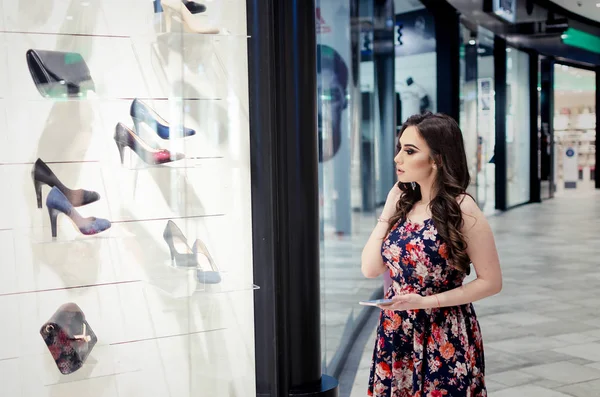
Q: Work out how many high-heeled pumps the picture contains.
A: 8